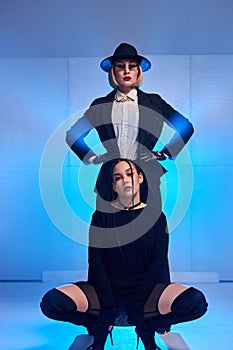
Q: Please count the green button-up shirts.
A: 0